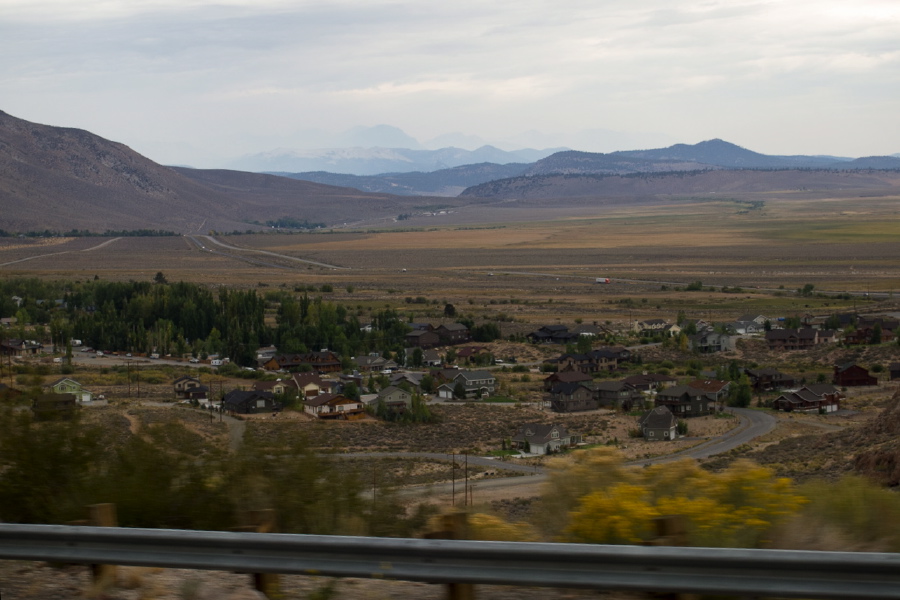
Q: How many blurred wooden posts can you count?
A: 4